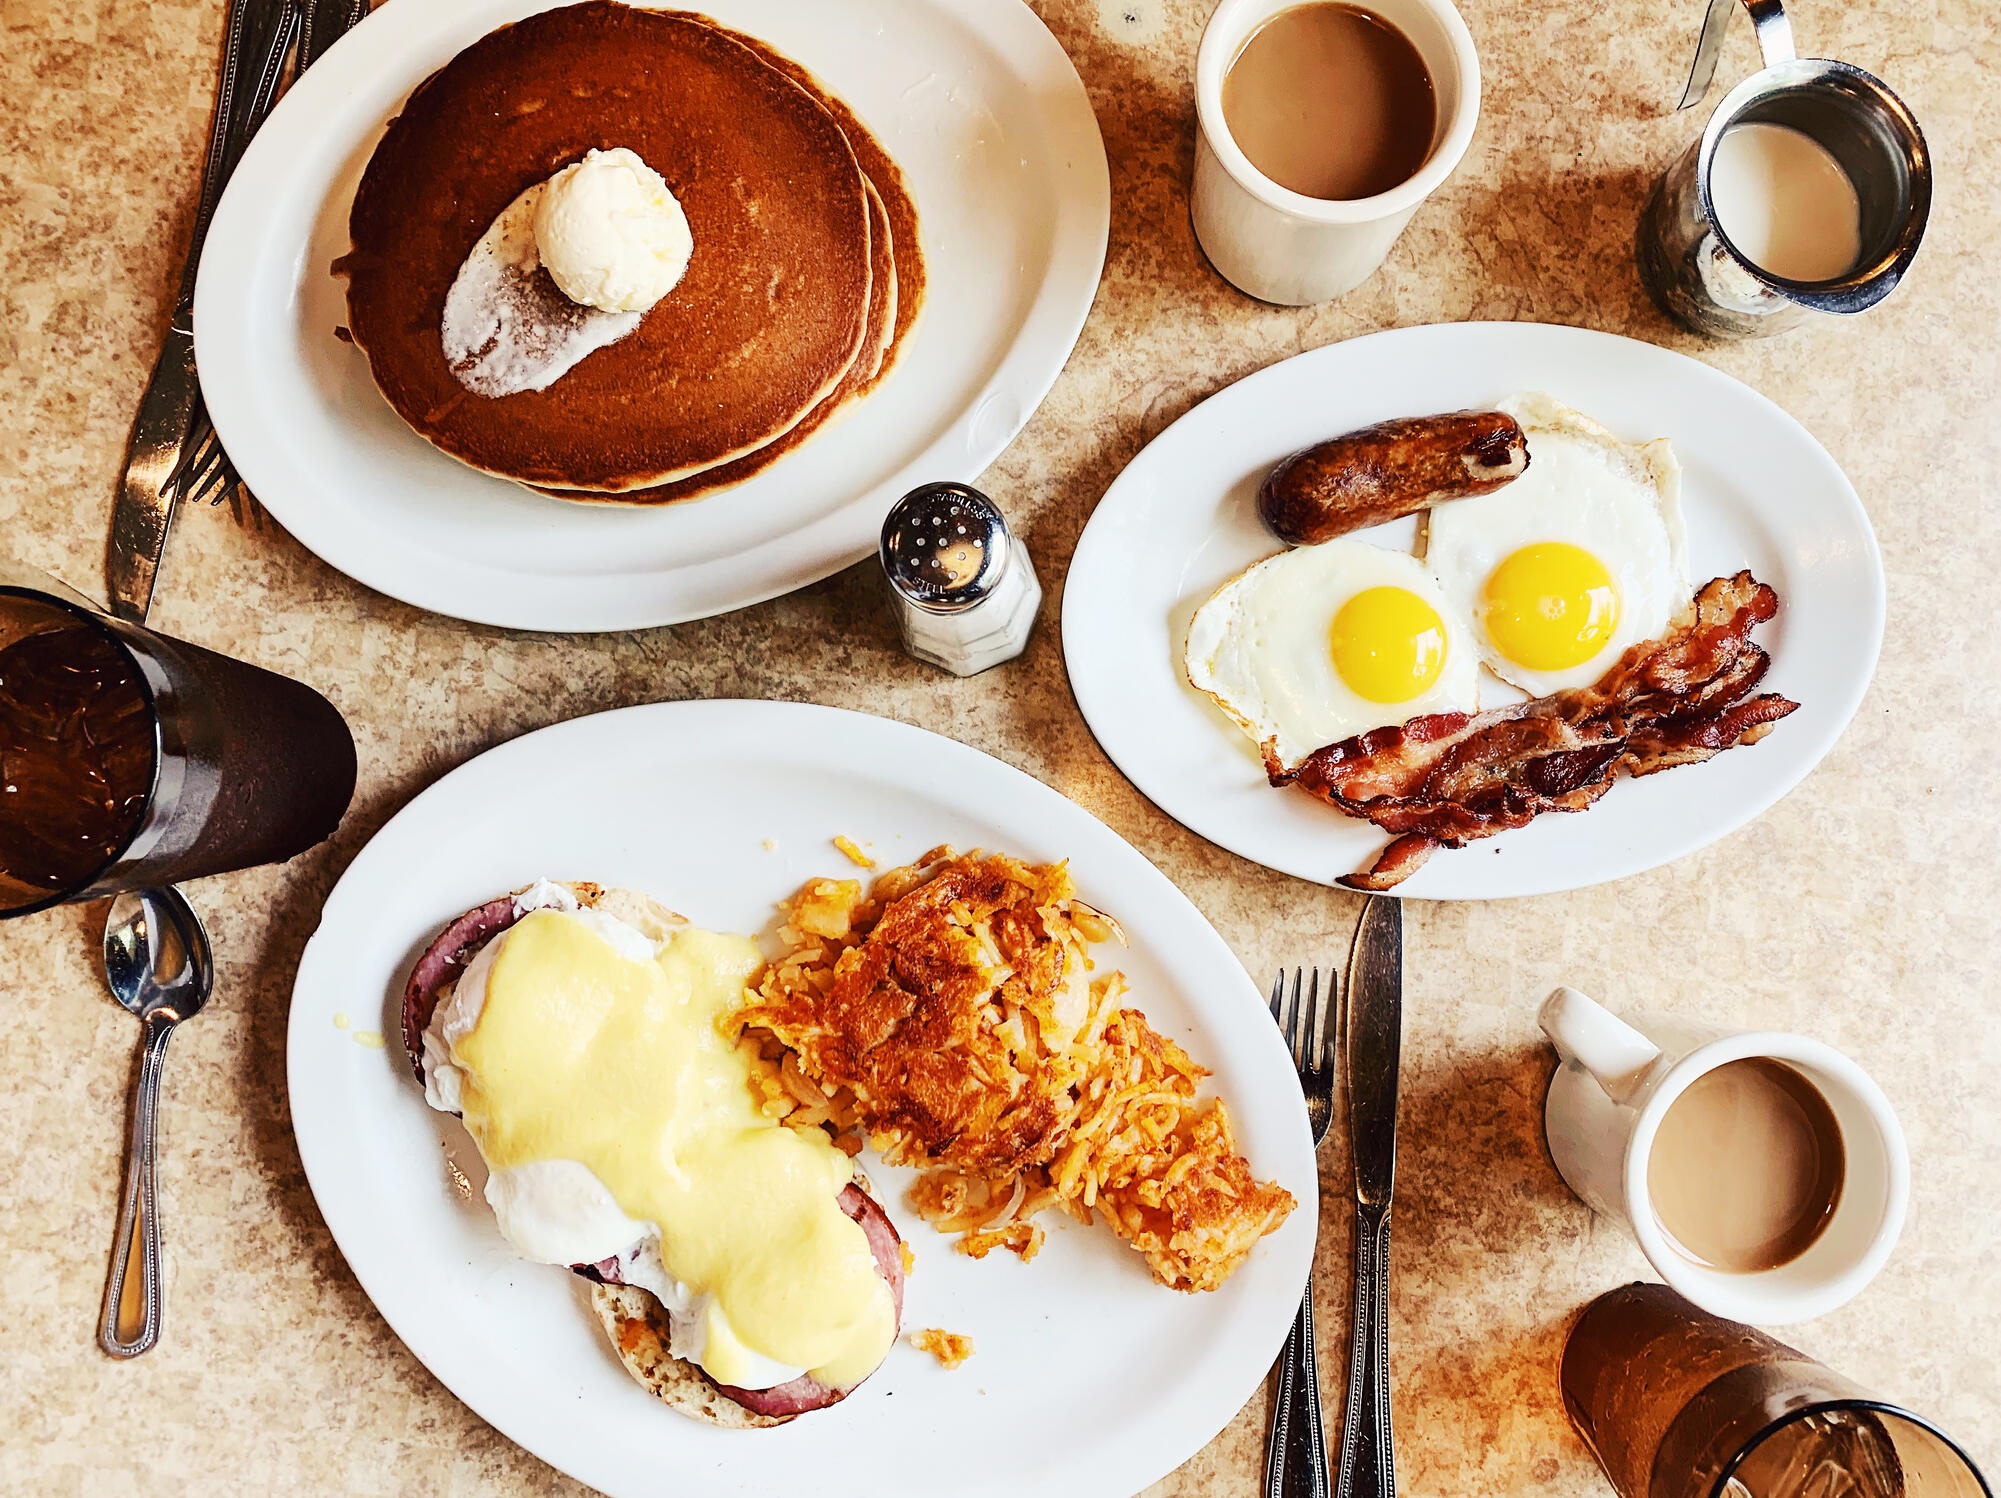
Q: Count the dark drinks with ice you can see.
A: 2